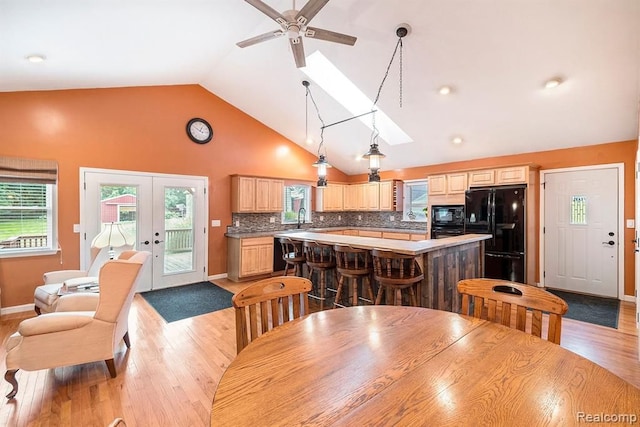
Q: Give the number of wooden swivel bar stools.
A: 4